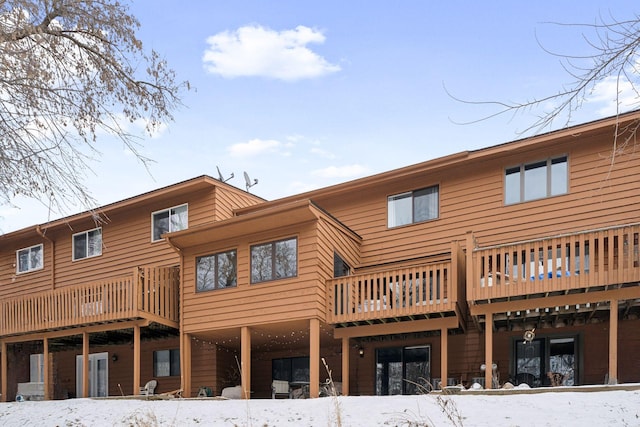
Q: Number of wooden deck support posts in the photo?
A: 11